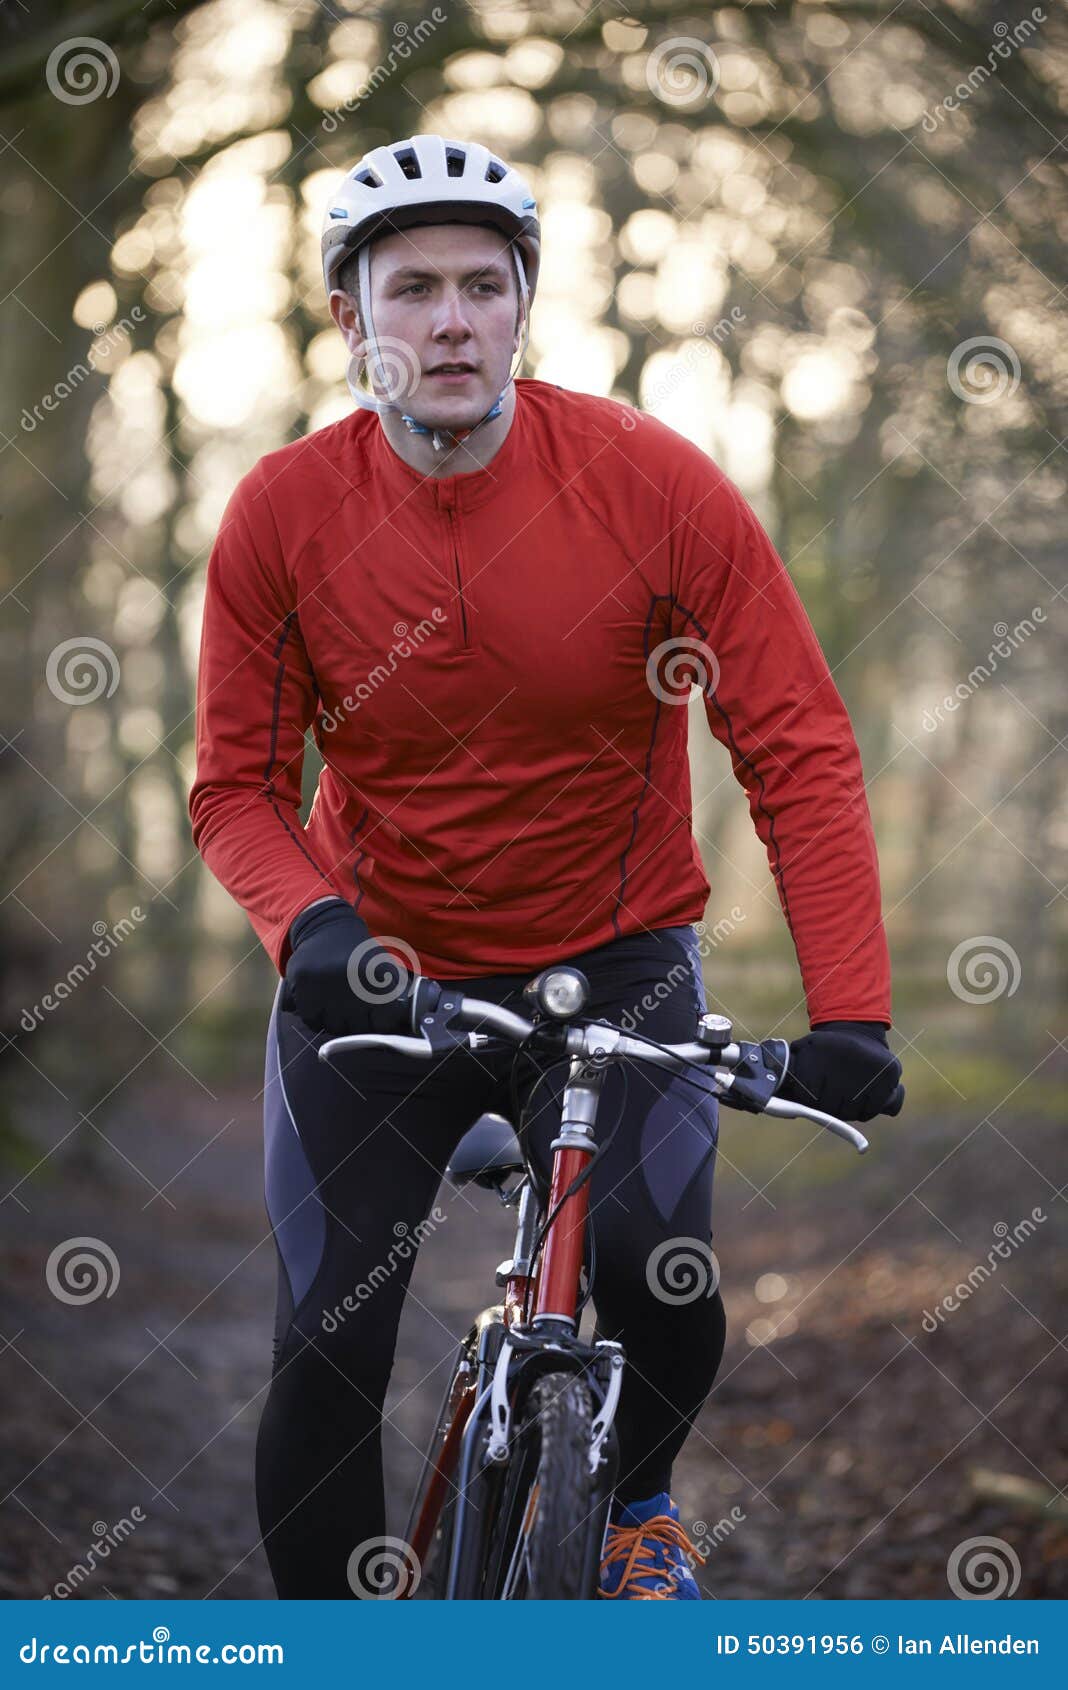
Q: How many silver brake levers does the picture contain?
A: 2